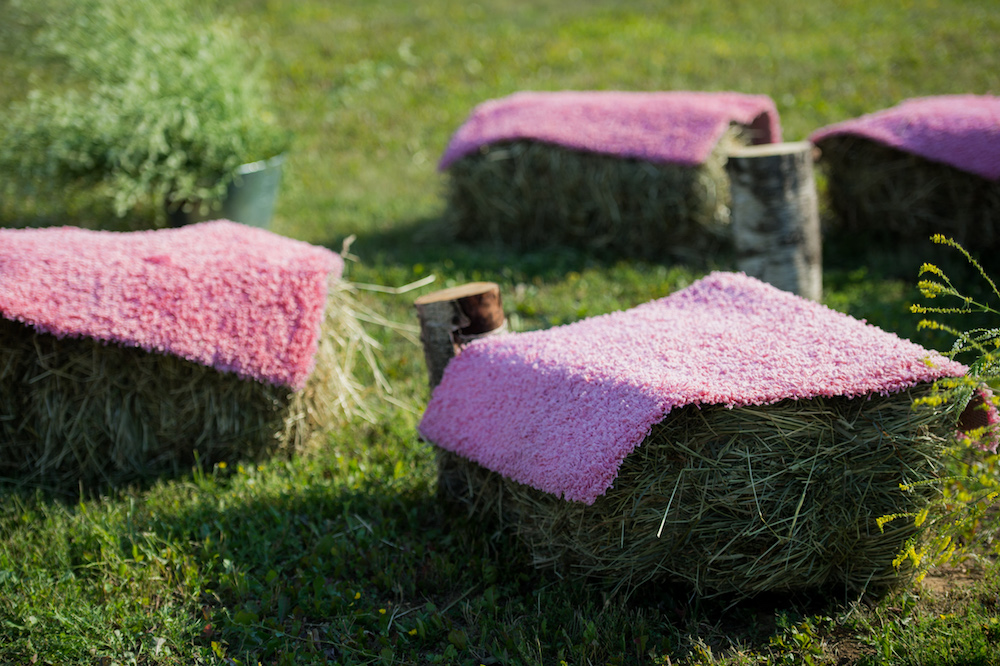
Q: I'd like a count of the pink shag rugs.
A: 4